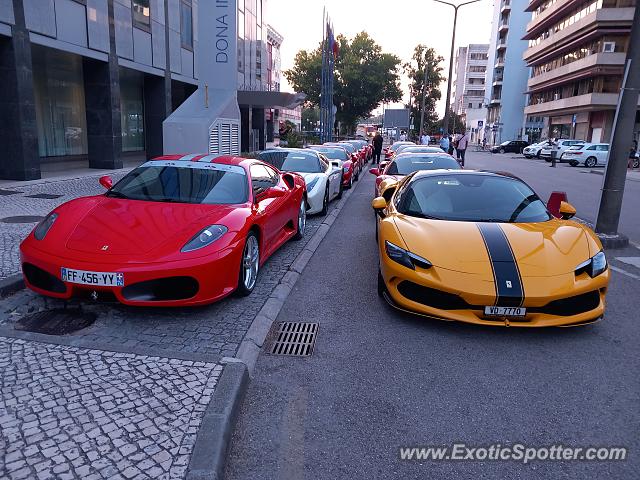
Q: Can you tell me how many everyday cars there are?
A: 4